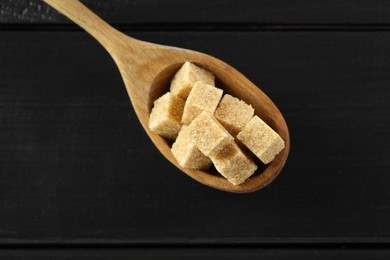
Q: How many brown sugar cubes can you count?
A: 8